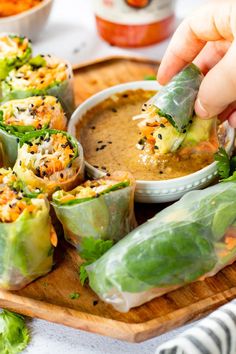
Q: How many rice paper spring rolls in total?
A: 8